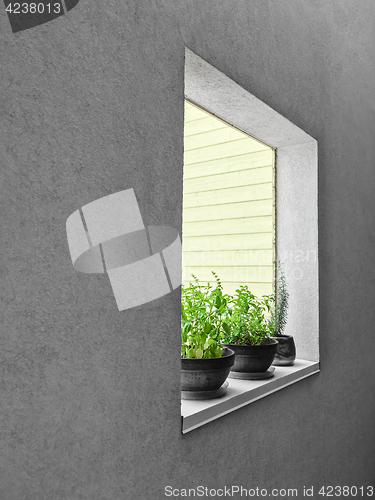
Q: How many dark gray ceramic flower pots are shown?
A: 3